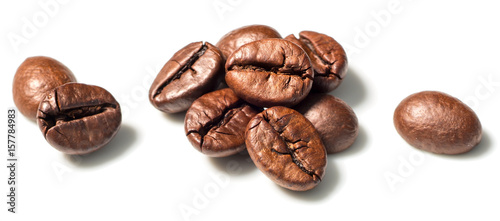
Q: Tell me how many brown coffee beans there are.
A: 10